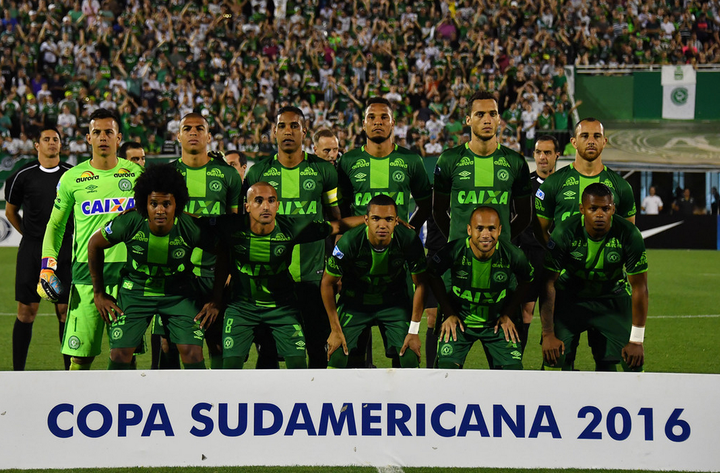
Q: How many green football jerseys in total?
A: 11